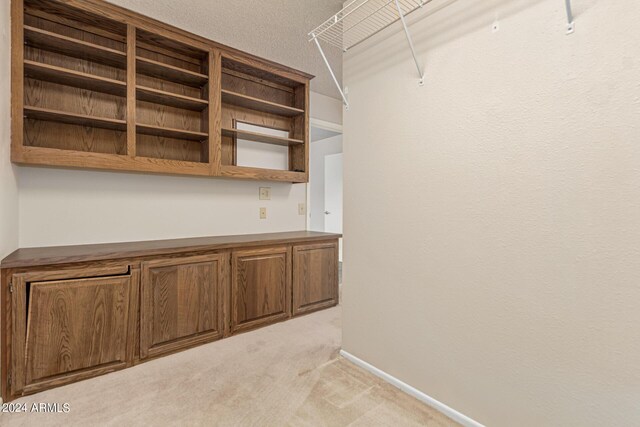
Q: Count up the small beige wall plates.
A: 3